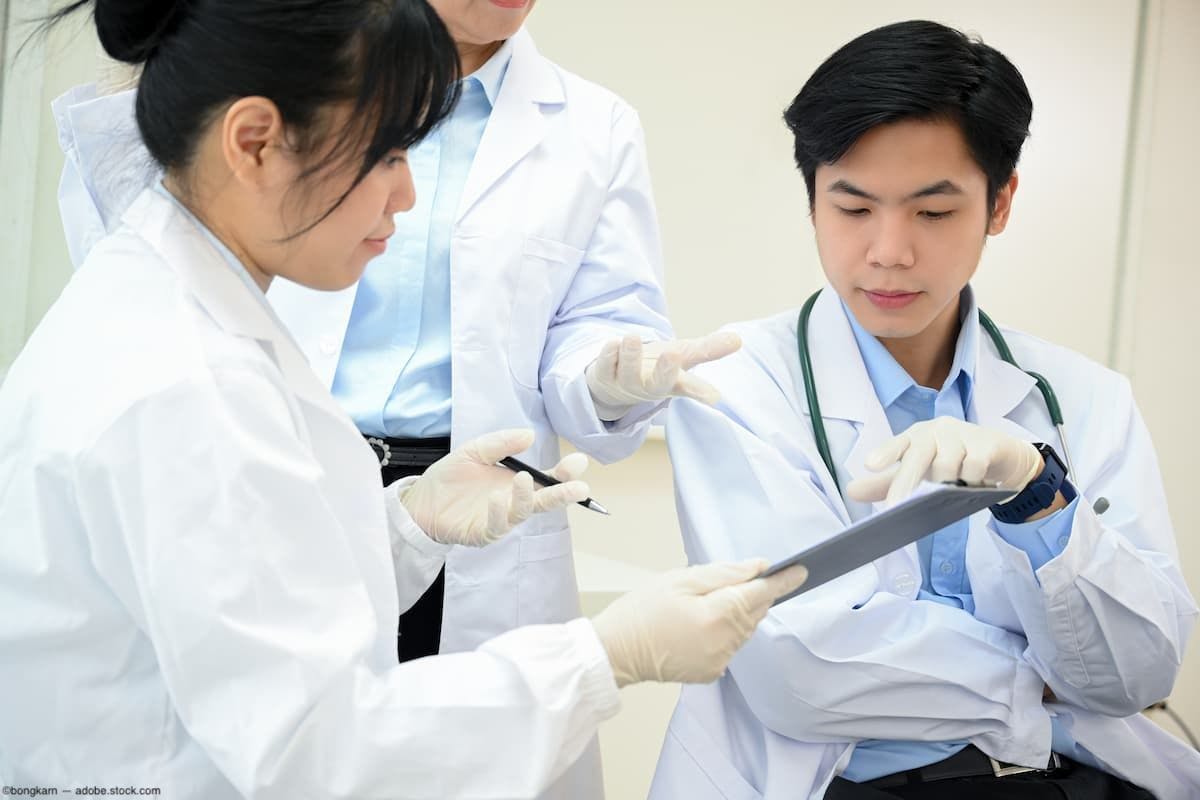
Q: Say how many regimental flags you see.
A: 0